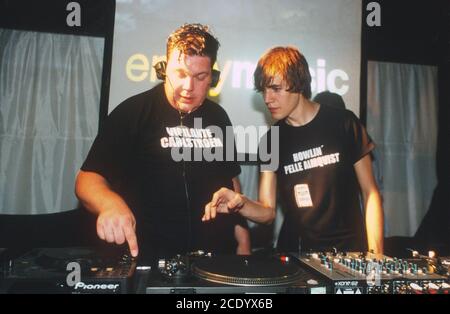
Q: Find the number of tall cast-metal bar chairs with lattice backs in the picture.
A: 0